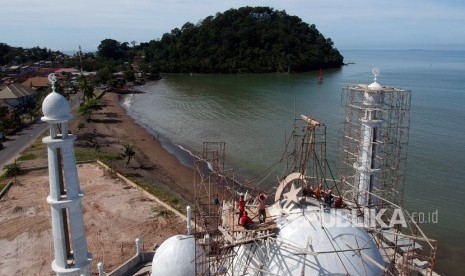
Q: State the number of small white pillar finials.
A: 3